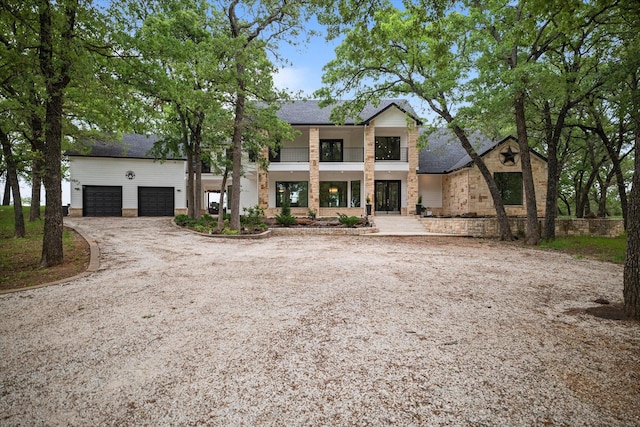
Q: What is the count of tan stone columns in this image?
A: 4